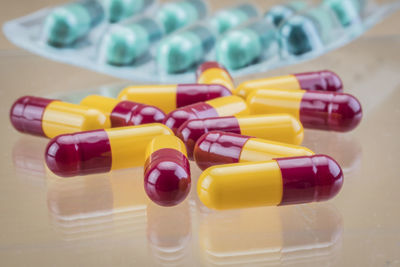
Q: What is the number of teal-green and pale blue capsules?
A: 10